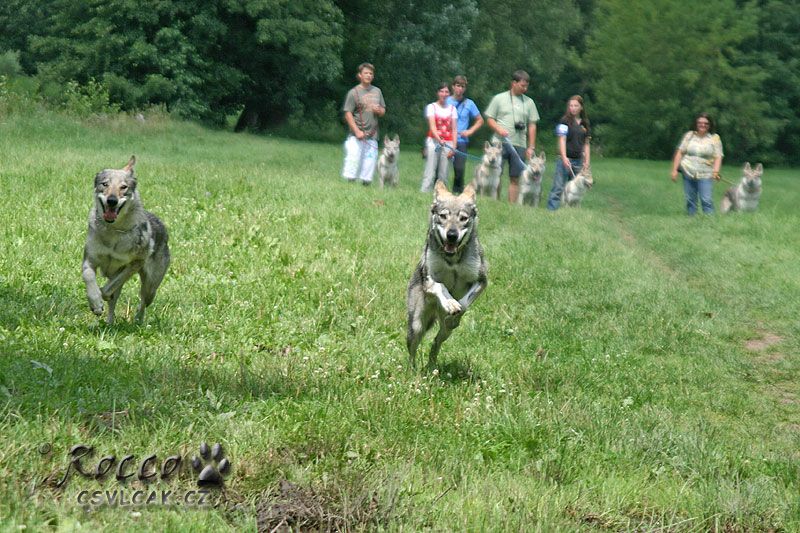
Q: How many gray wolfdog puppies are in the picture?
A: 7